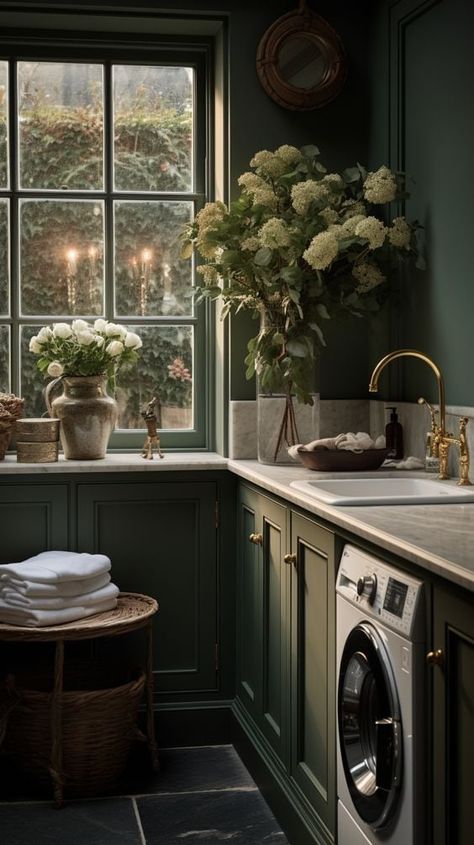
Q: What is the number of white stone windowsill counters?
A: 1